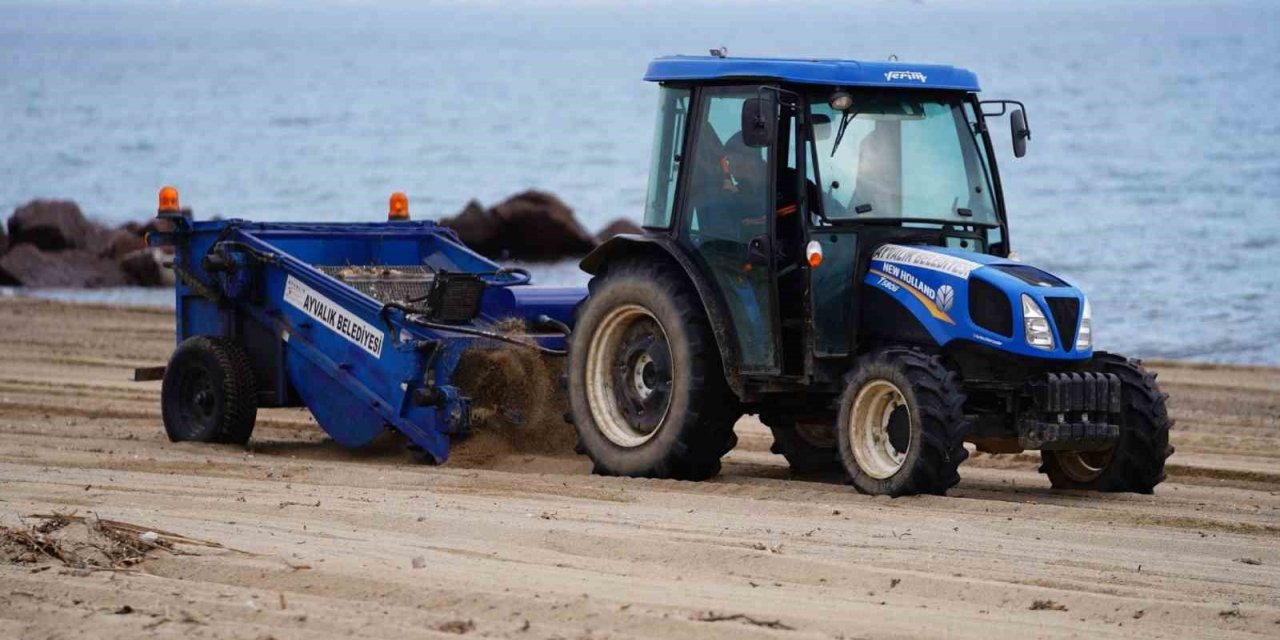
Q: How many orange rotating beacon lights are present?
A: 2